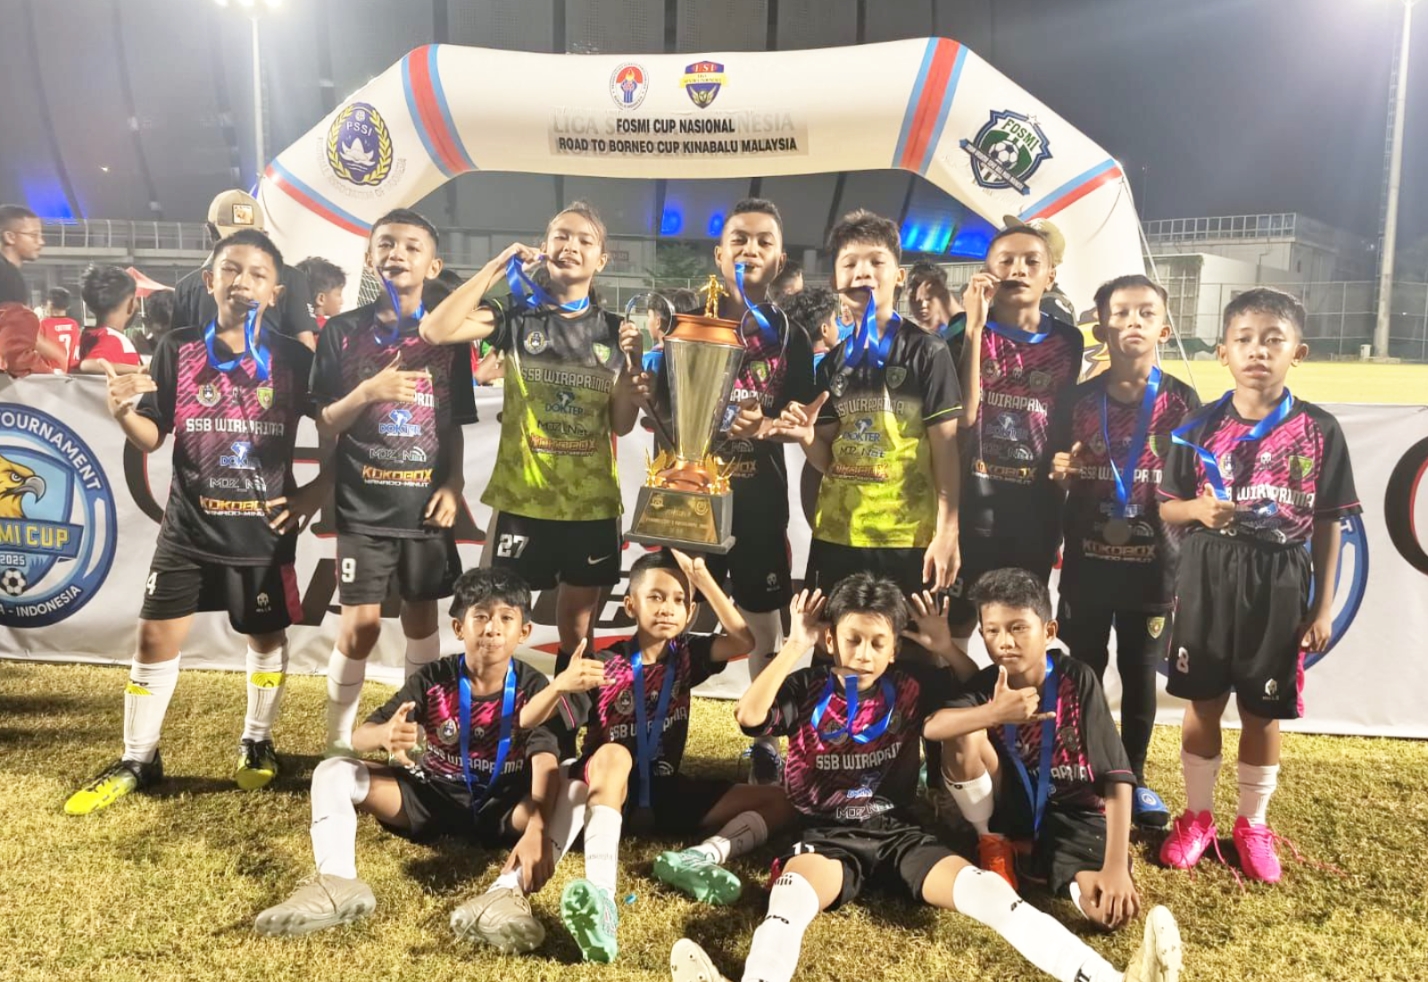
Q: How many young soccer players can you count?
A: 12